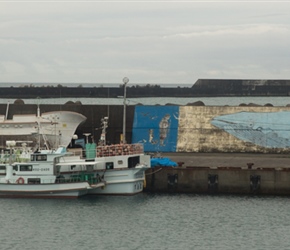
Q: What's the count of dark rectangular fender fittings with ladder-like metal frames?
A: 3